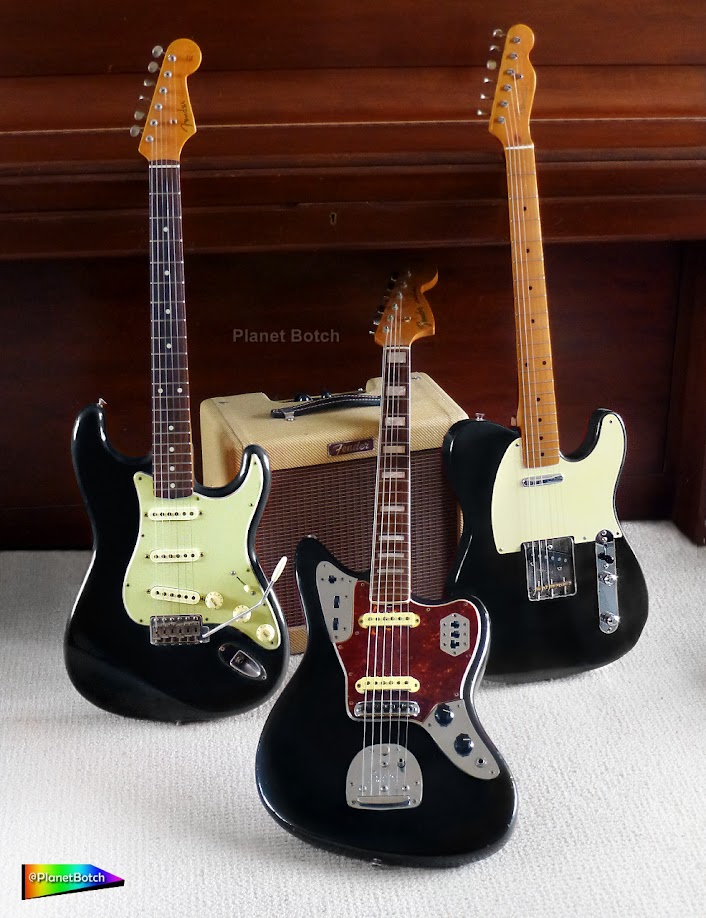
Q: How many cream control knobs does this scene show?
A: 3